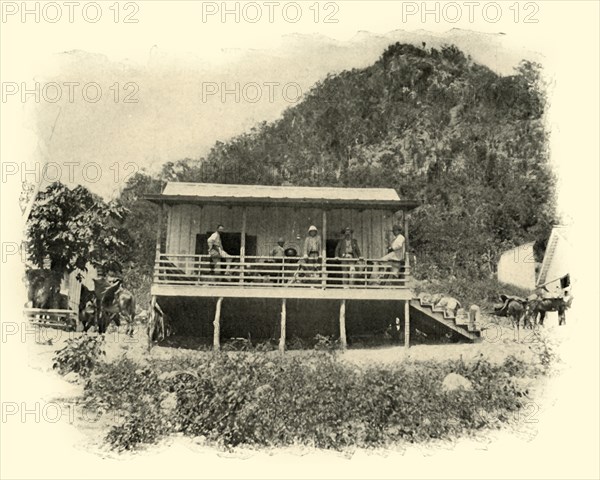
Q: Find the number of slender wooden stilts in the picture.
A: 5